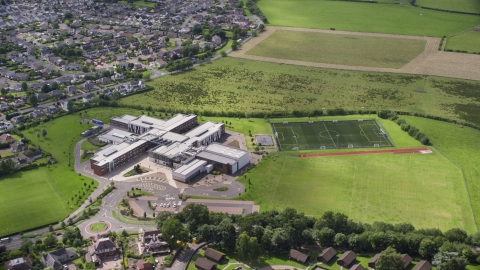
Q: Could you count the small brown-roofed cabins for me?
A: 9